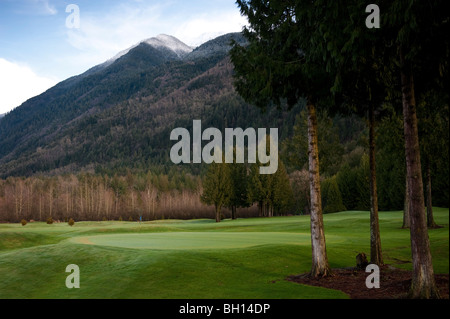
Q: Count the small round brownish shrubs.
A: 3